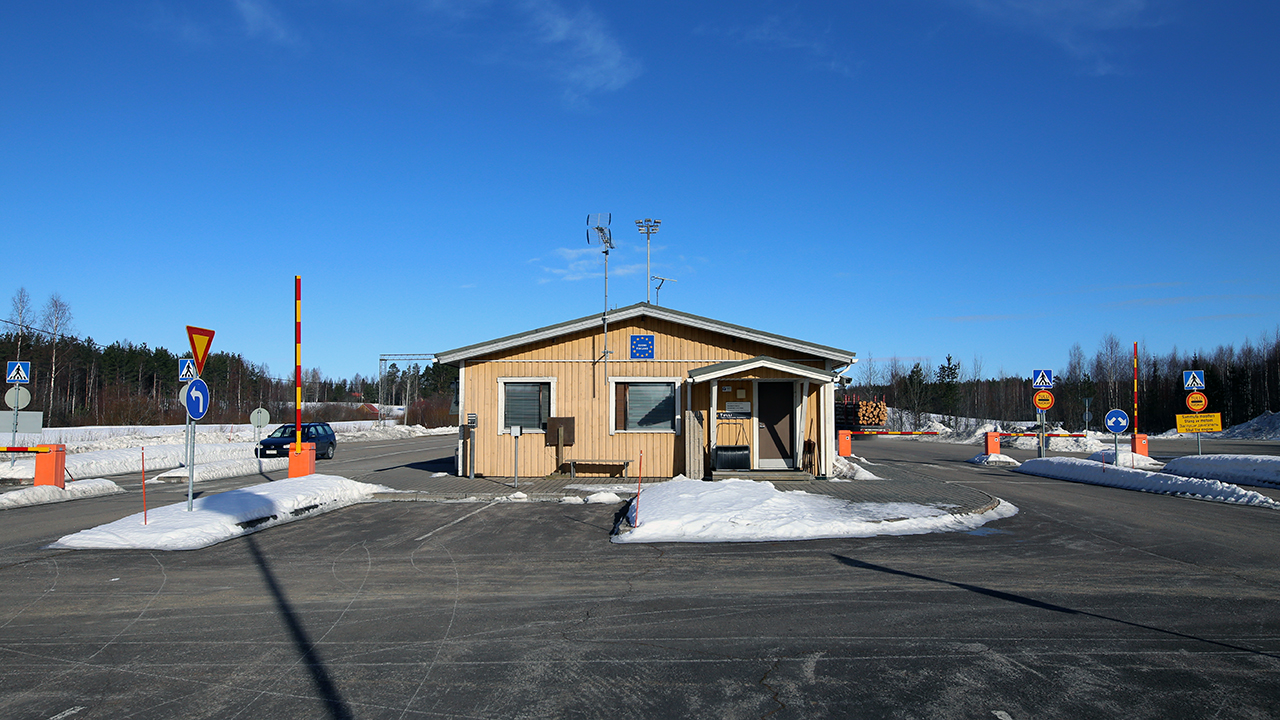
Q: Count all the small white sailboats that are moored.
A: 0